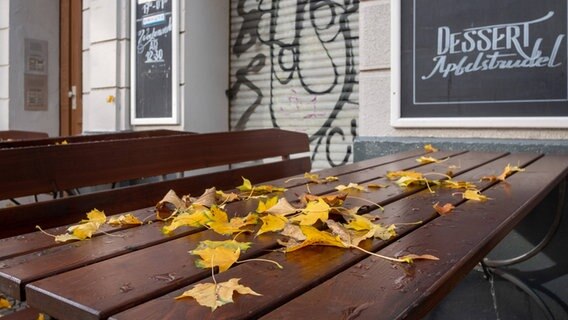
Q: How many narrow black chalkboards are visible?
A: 1